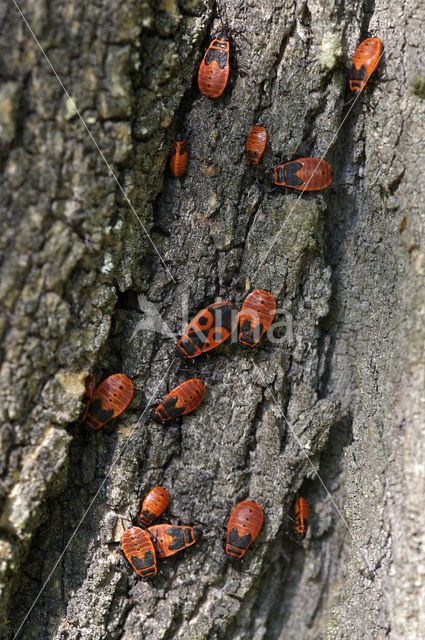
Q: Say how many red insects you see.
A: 15